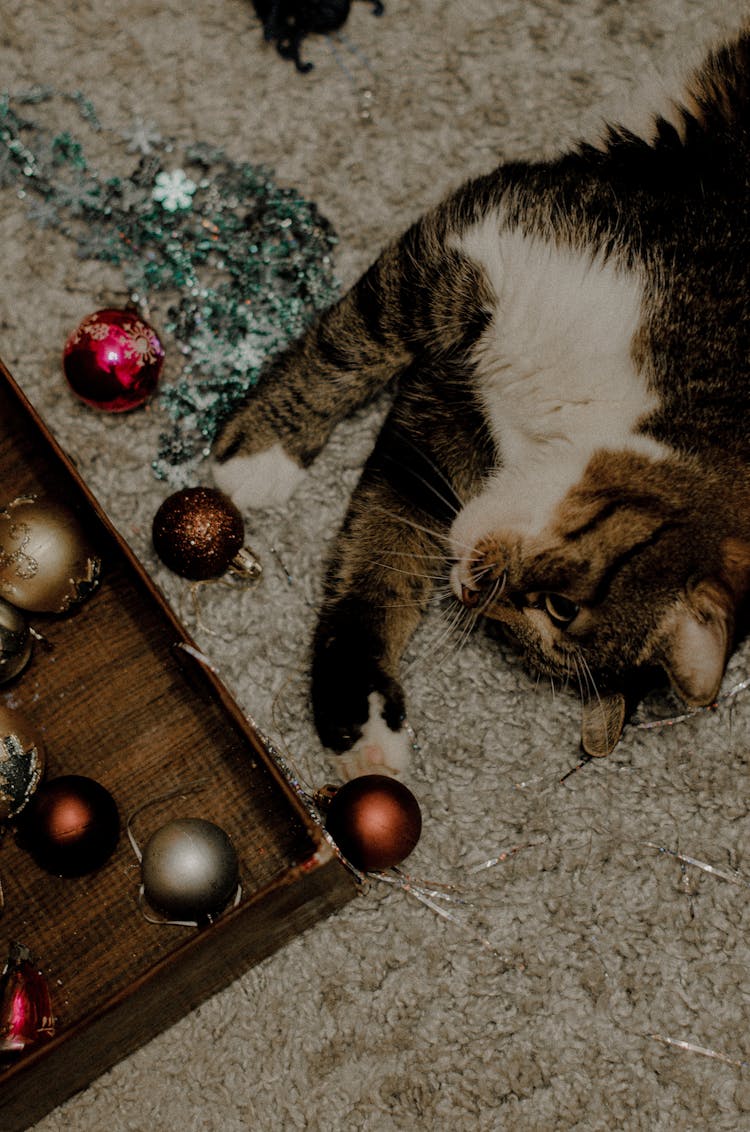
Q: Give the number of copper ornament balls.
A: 3